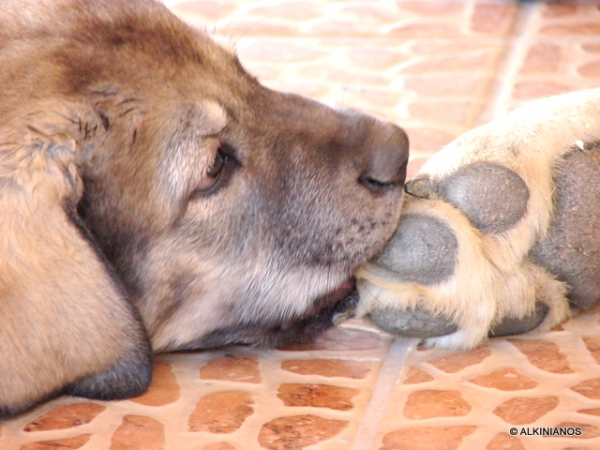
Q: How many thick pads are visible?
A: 5